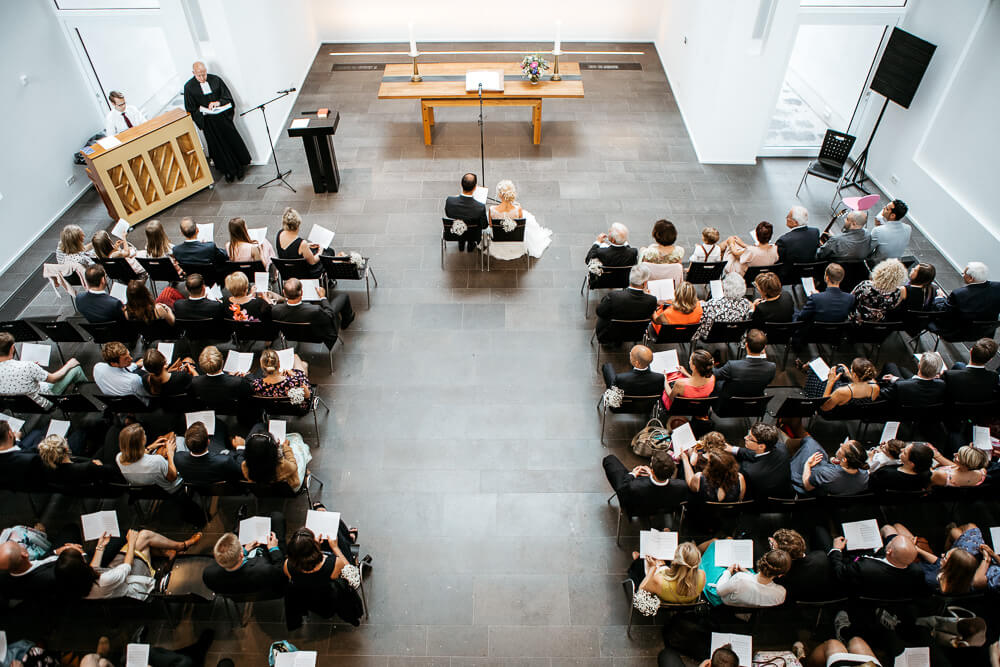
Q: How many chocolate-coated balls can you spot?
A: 0